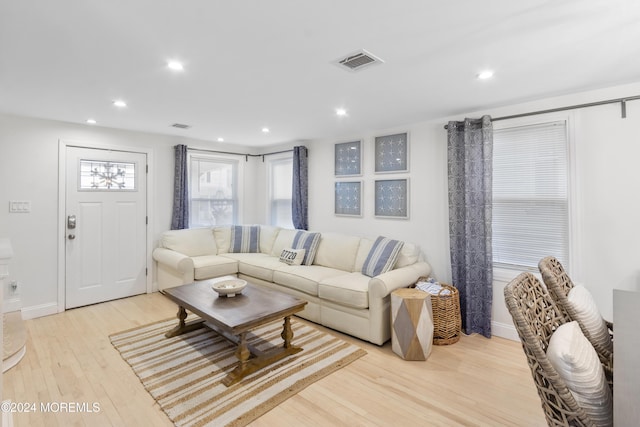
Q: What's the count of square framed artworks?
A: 4